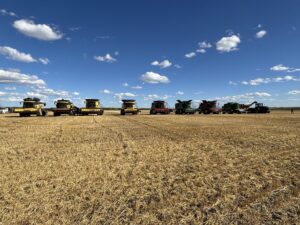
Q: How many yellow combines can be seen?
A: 4